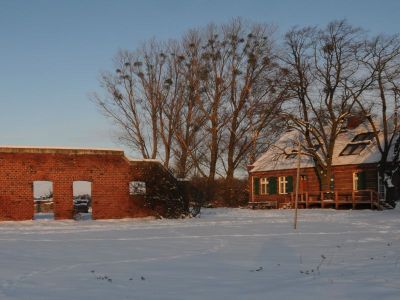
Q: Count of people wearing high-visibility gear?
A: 0